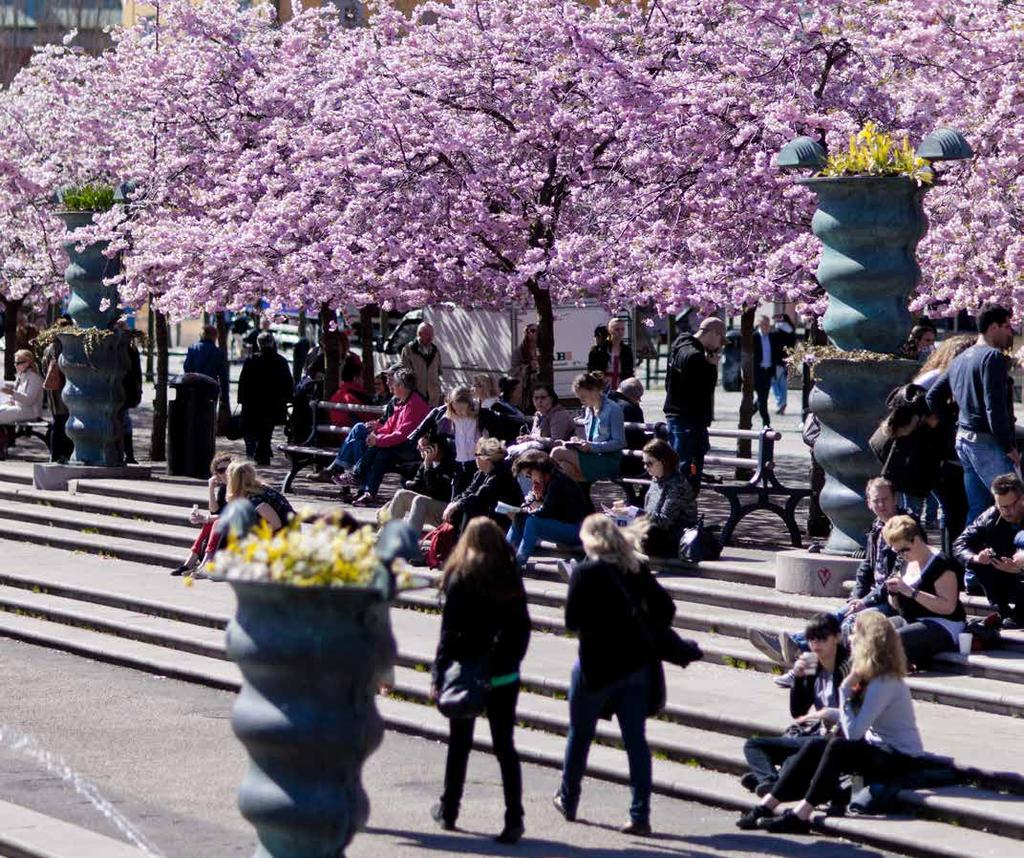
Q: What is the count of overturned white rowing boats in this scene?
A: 0